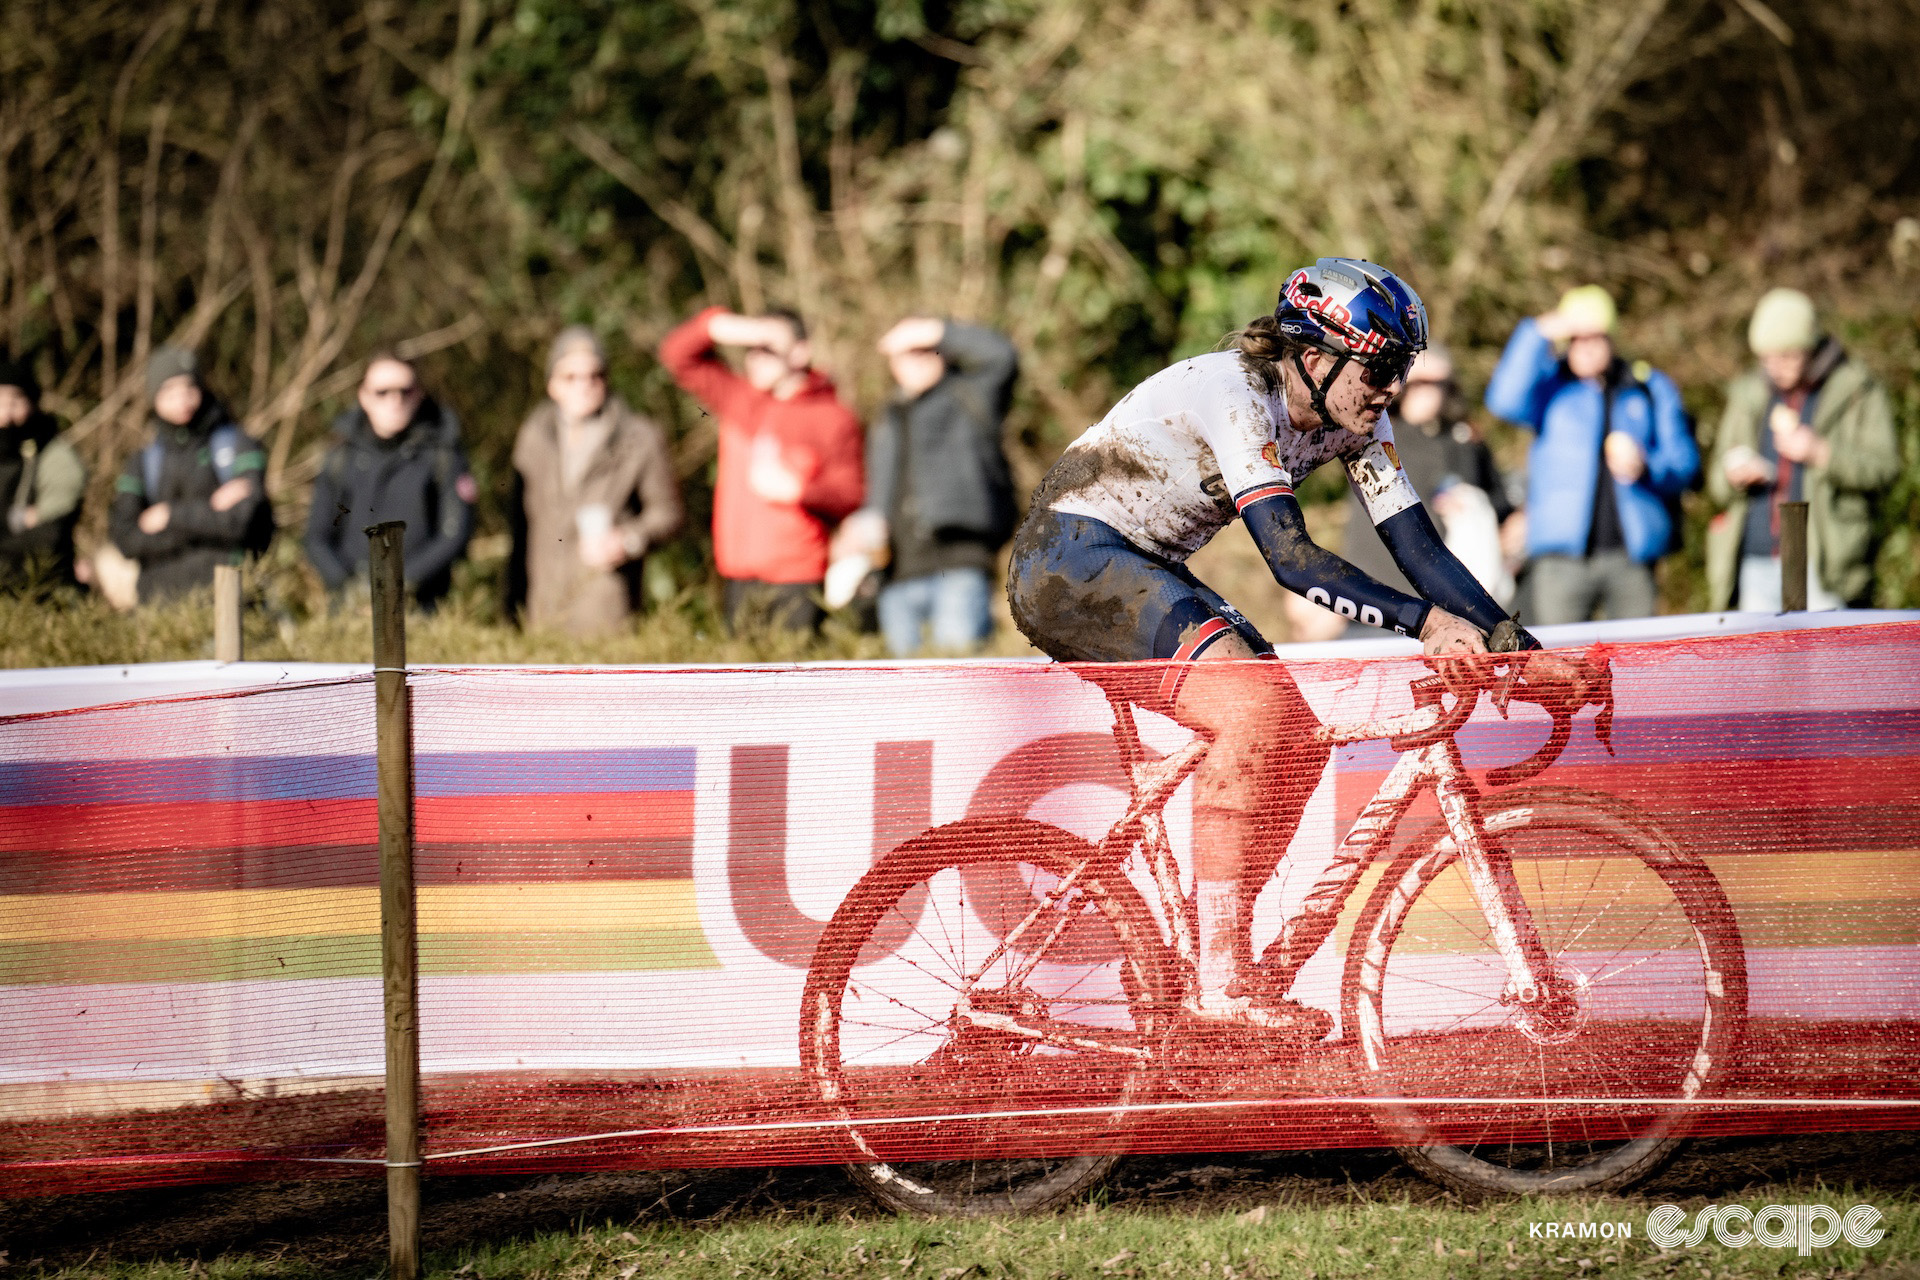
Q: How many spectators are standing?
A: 9